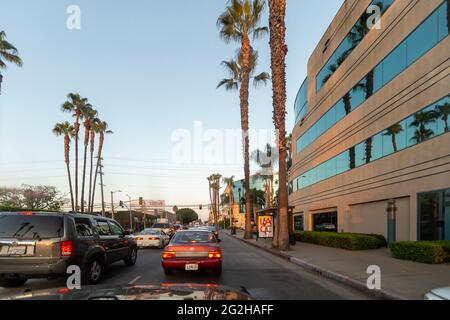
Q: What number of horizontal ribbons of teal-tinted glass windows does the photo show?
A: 3